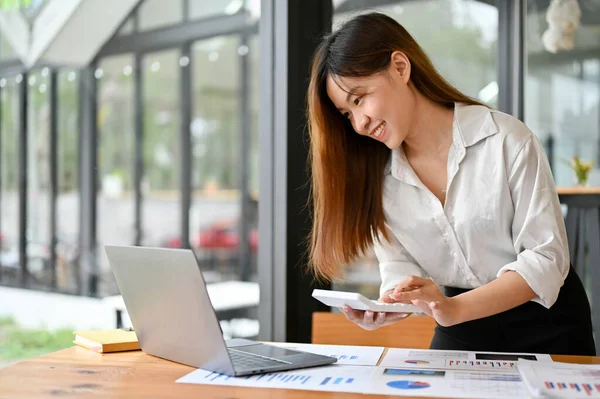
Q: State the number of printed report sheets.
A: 5